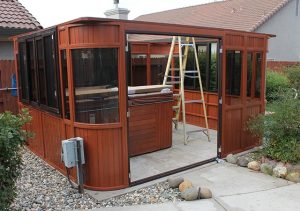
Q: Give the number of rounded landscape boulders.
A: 10